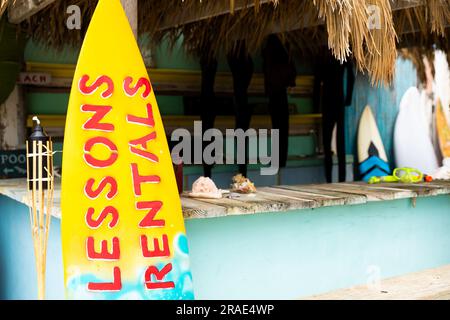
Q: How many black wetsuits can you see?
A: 4